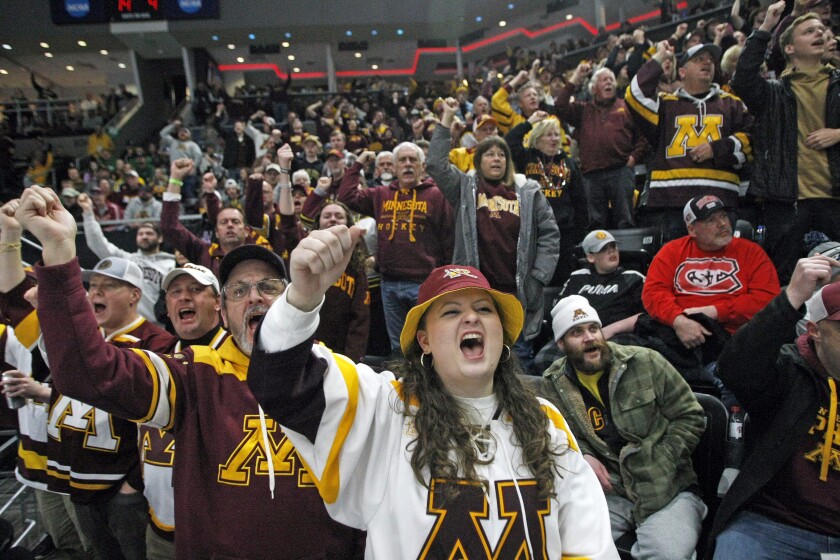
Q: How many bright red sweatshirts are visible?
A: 1